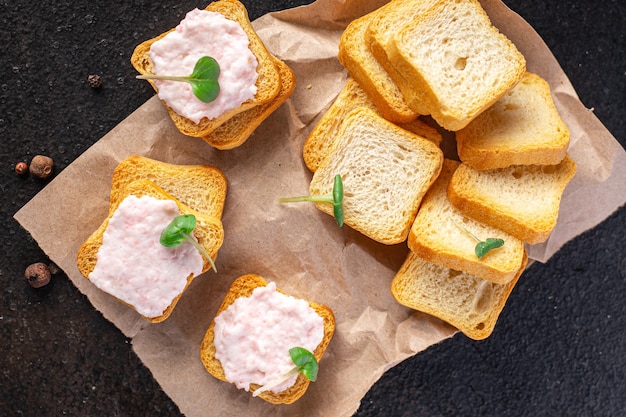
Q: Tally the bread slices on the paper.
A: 14